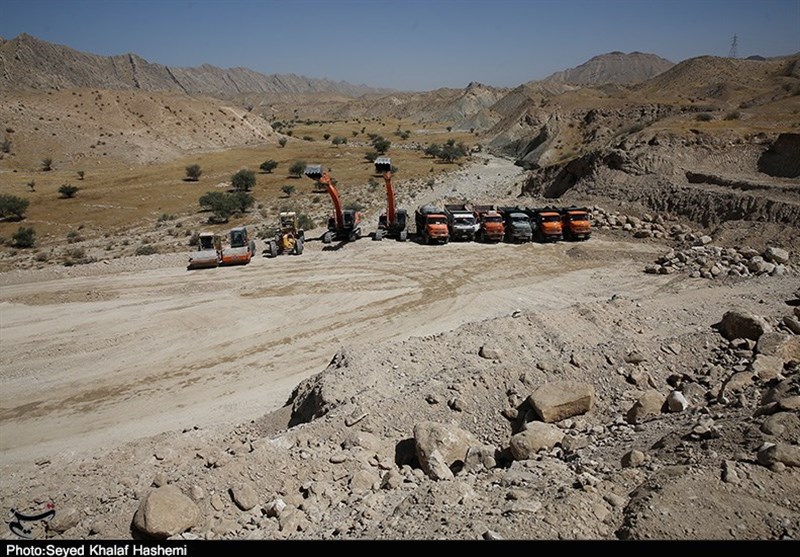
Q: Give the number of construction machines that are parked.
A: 11